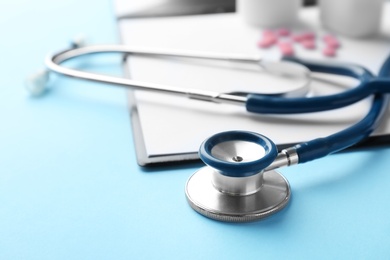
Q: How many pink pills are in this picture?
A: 12